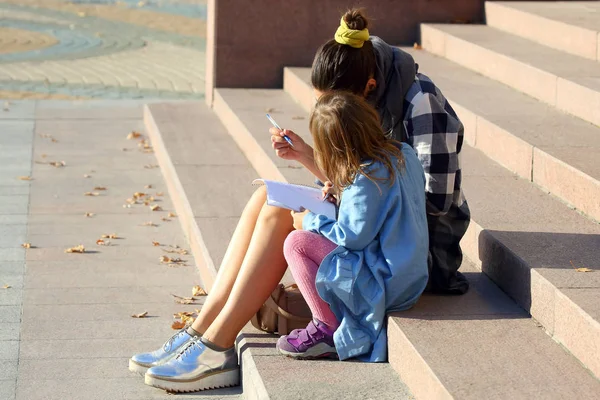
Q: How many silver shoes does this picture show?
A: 2